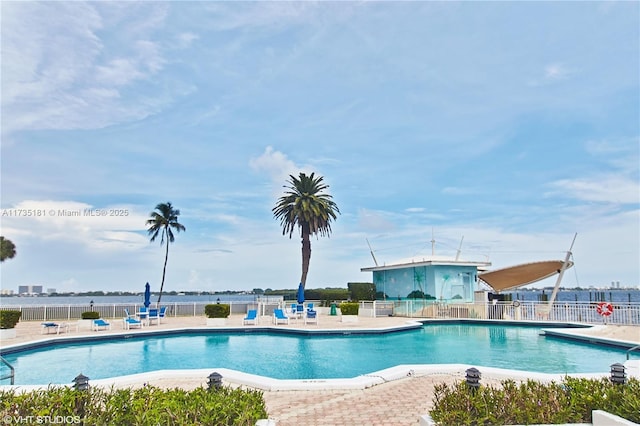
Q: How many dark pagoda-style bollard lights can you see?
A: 4